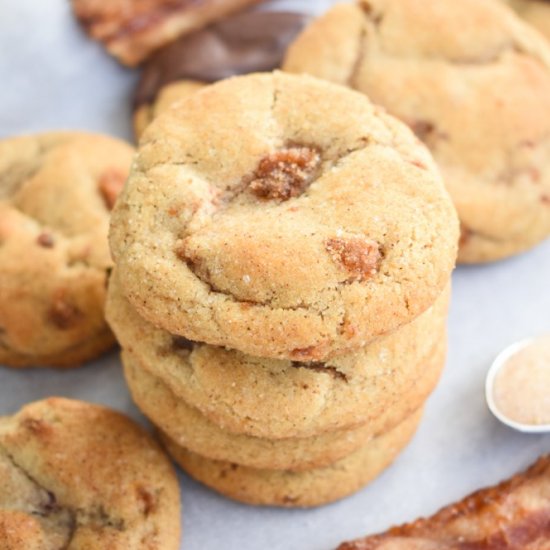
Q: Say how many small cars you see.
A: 0